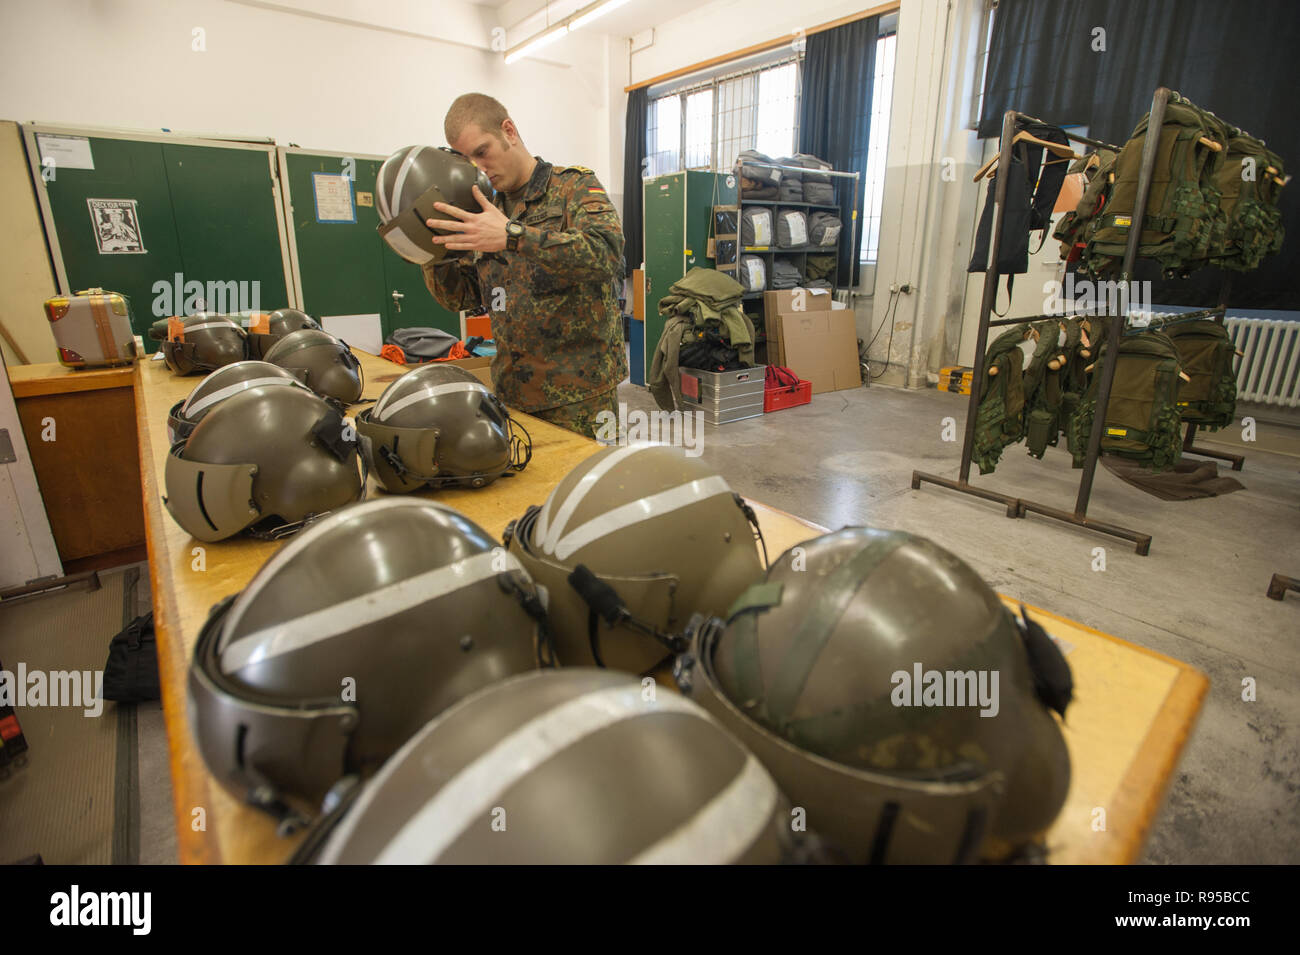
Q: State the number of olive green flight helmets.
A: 11